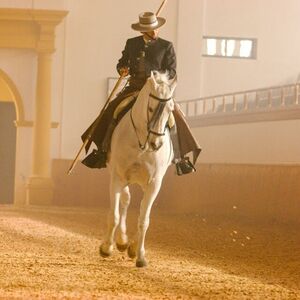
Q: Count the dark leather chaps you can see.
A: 2